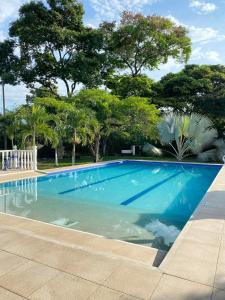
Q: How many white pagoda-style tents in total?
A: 0